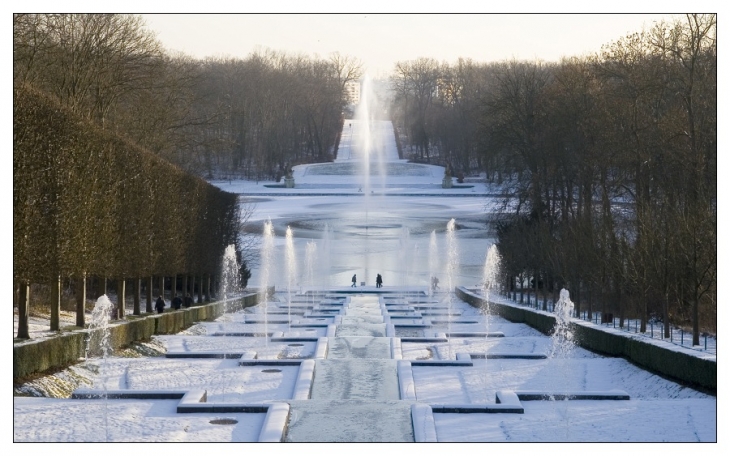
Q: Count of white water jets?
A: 13